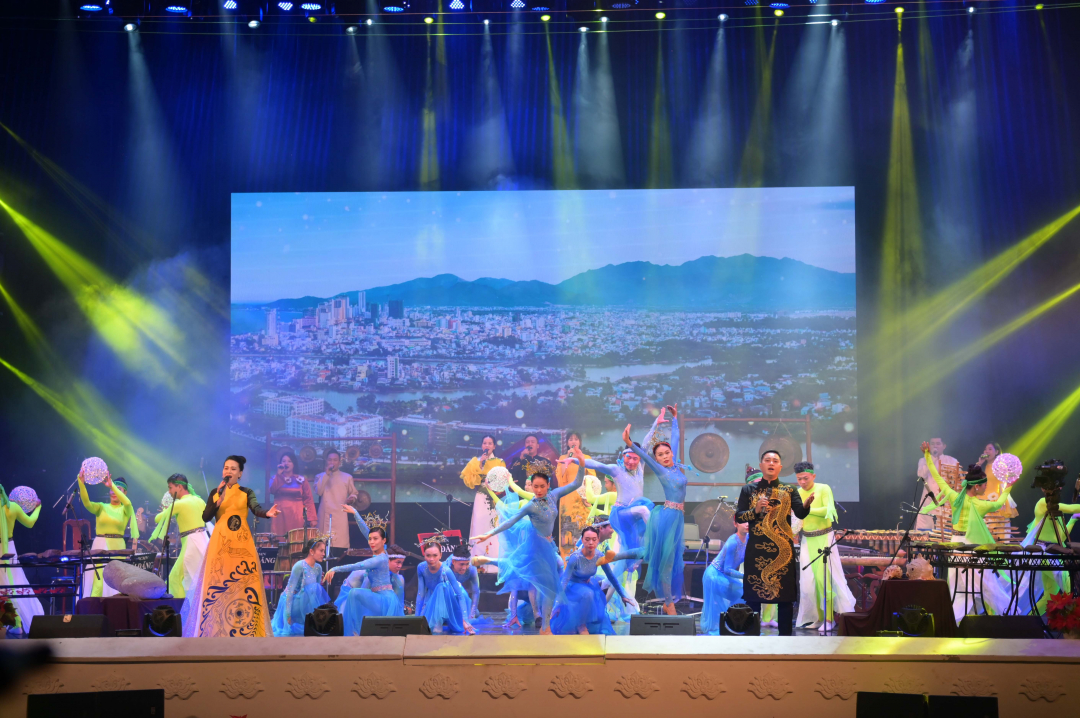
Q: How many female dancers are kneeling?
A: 5